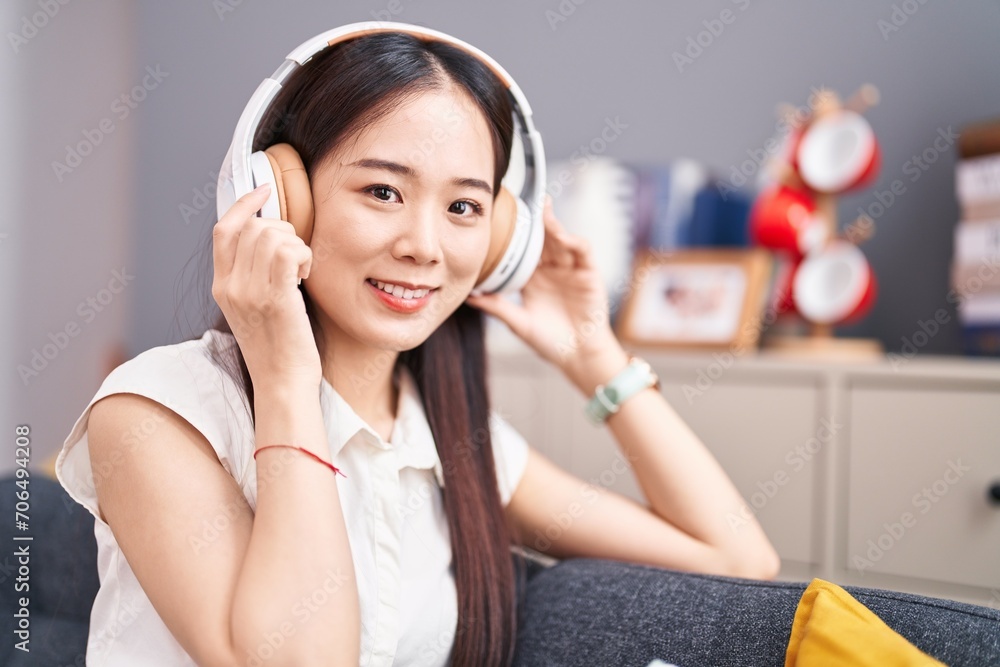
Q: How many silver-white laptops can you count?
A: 0